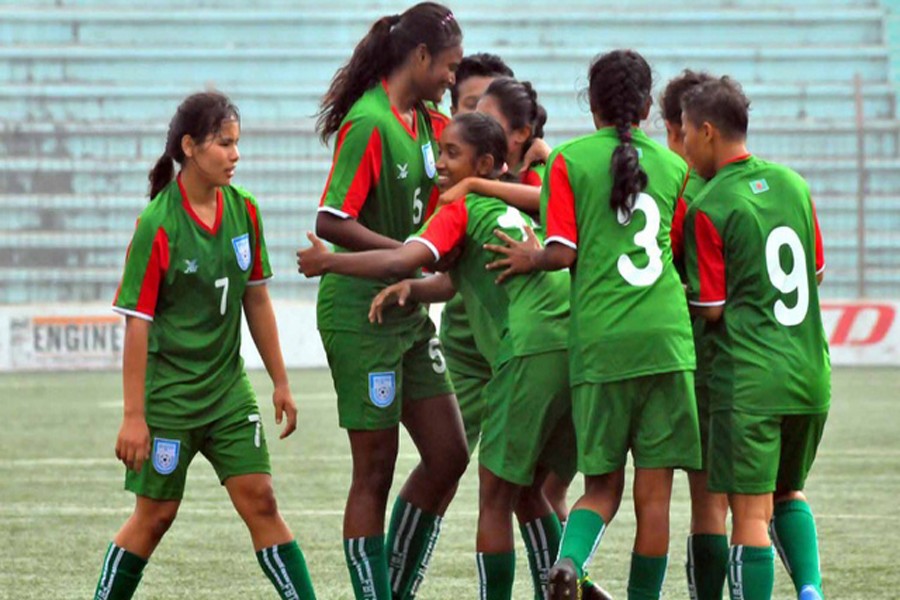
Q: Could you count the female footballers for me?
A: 8